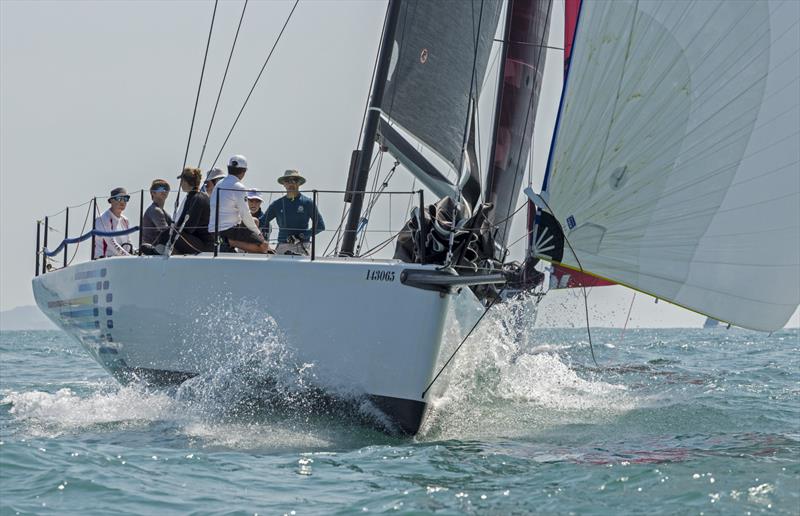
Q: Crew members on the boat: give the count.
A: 7